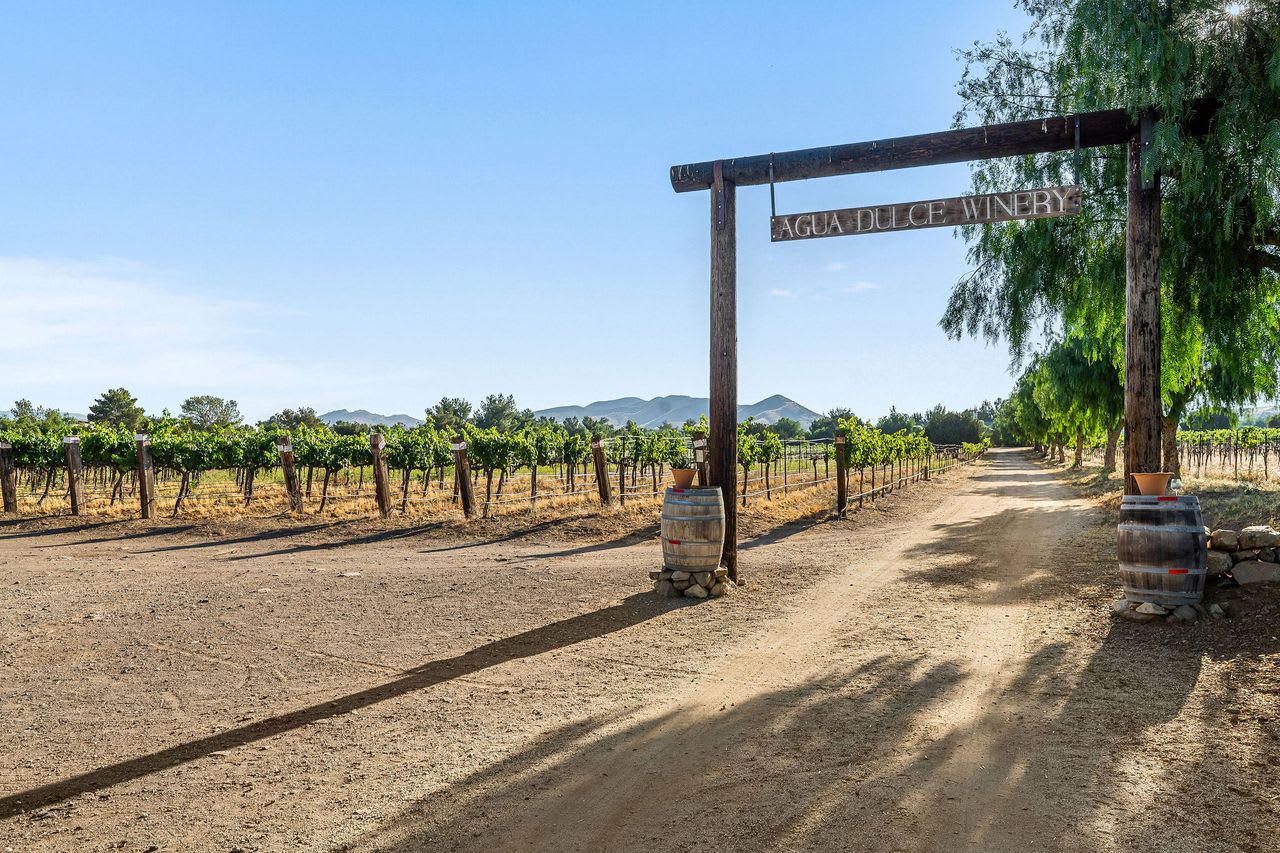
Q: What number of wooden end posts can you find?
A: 9